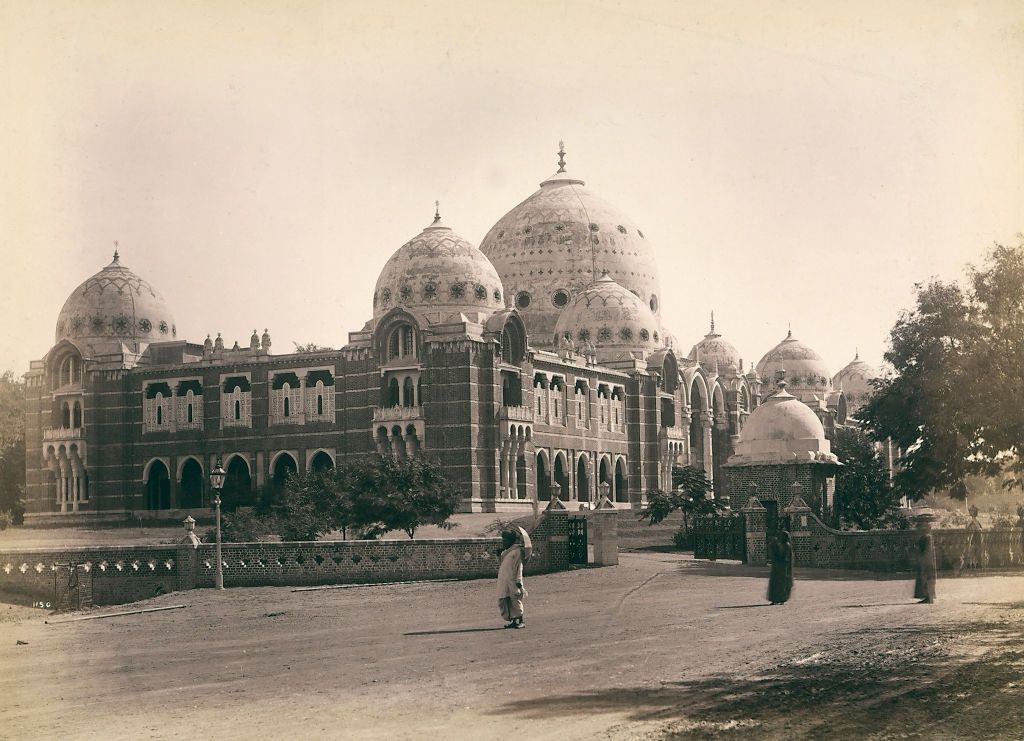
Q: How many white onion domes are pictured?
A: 8